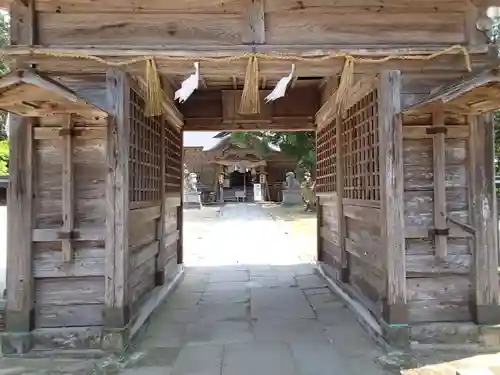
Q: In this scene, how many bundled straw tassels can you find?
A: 3